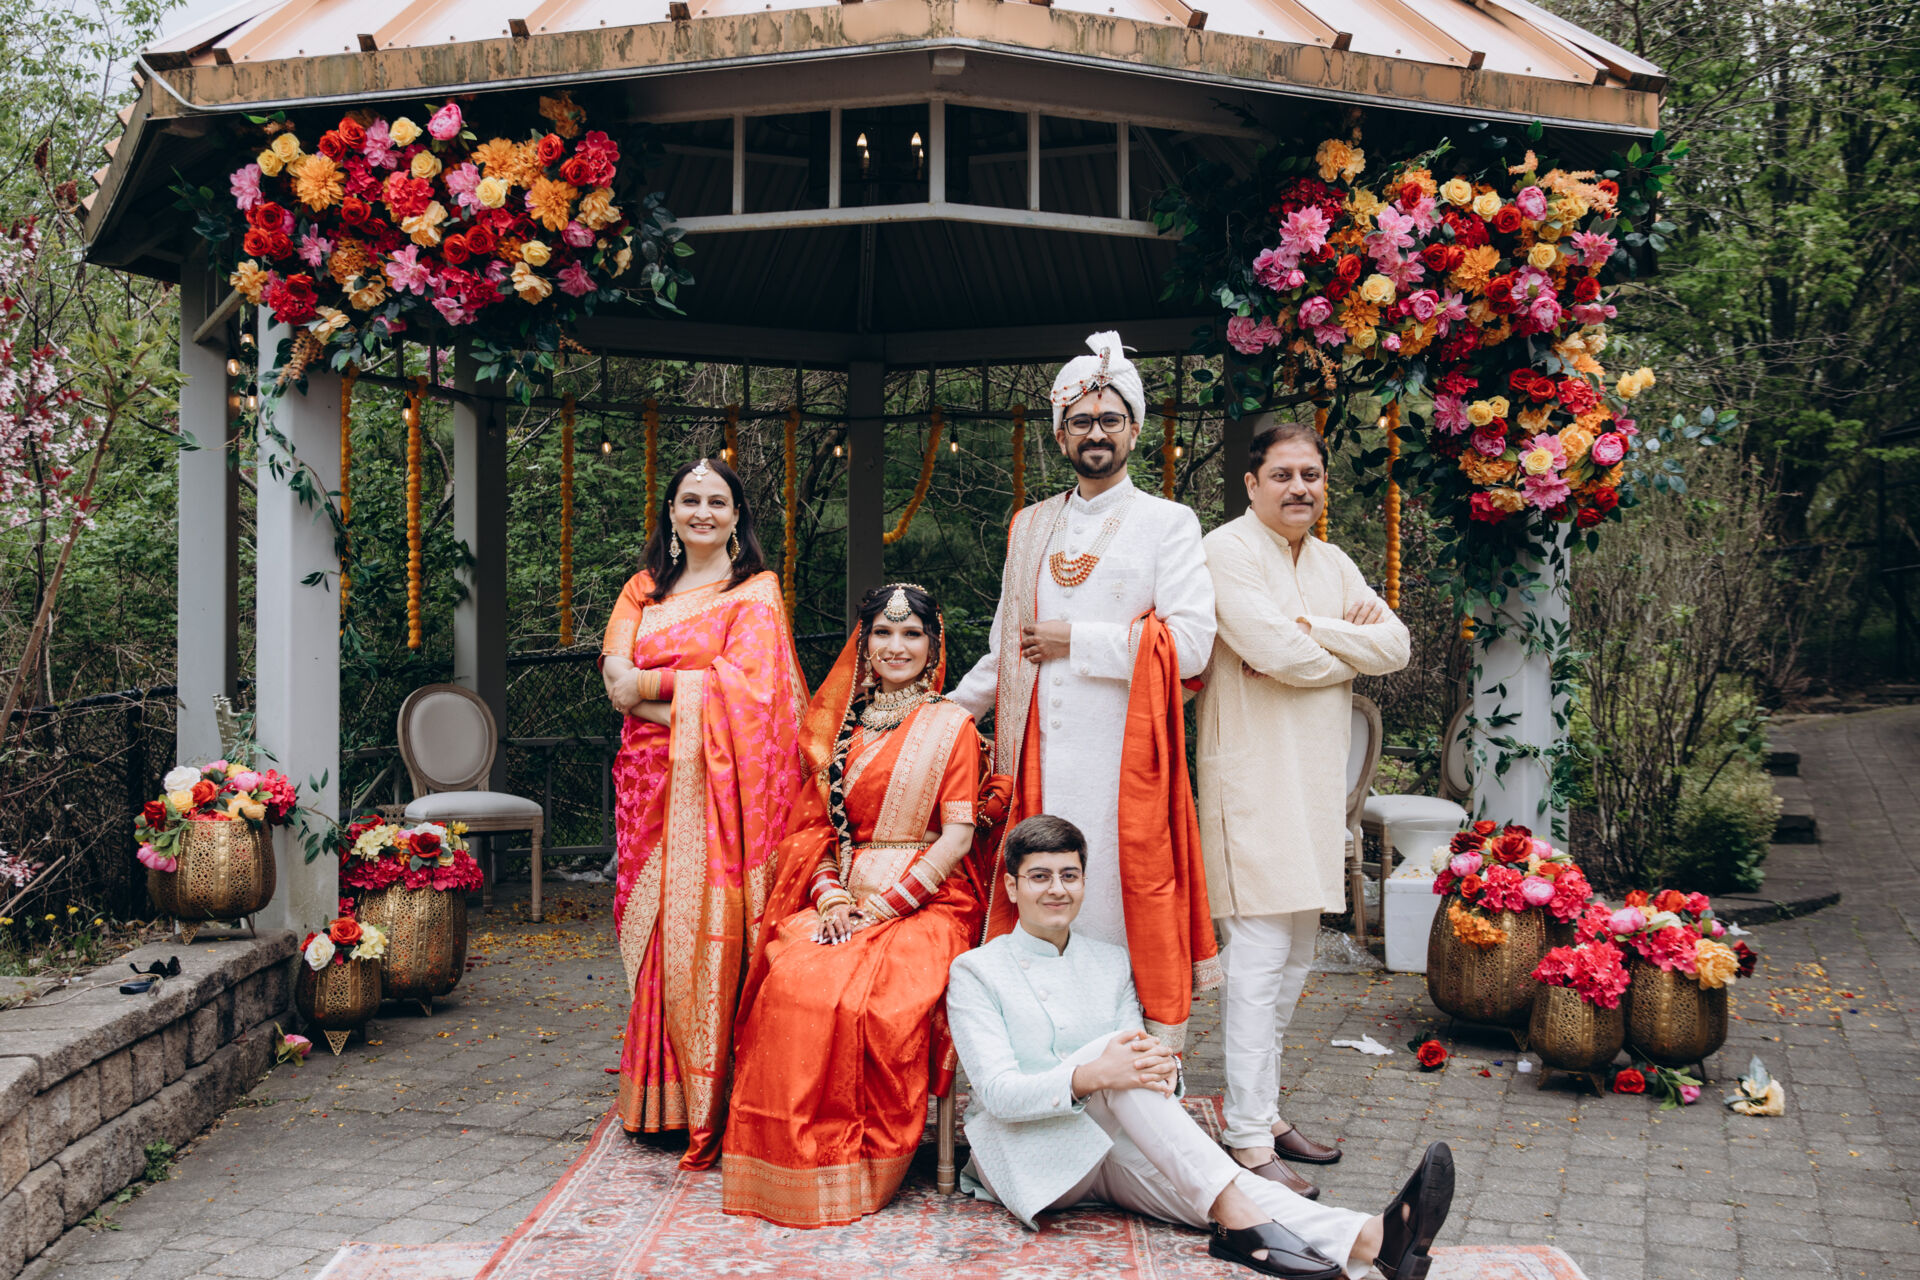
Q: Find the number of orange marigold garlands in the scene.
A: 12